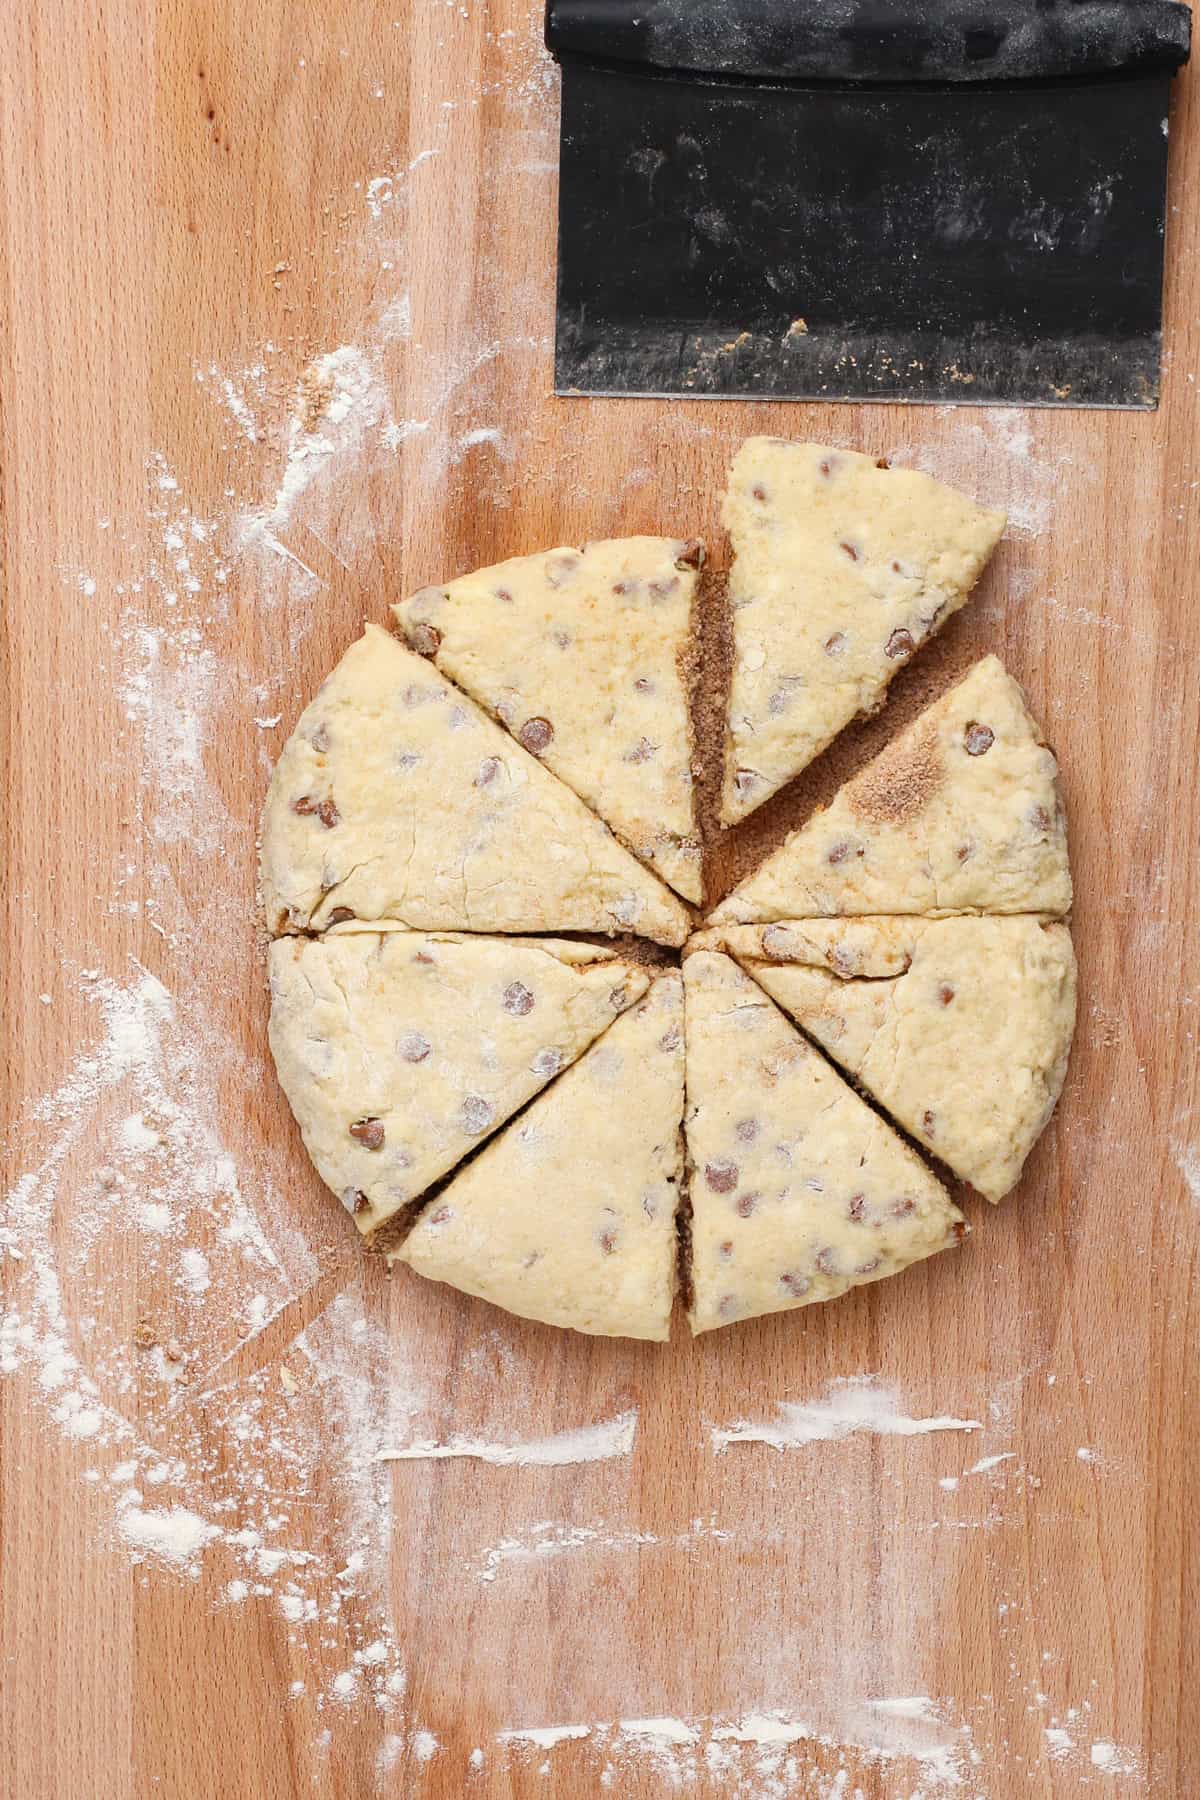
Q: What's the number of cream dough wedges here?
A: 8